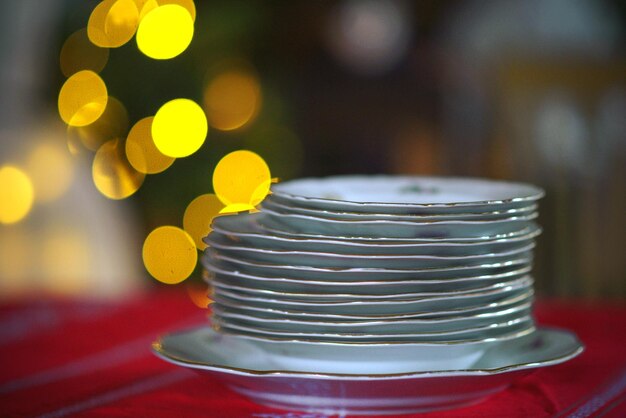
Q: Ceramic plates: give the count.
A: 15